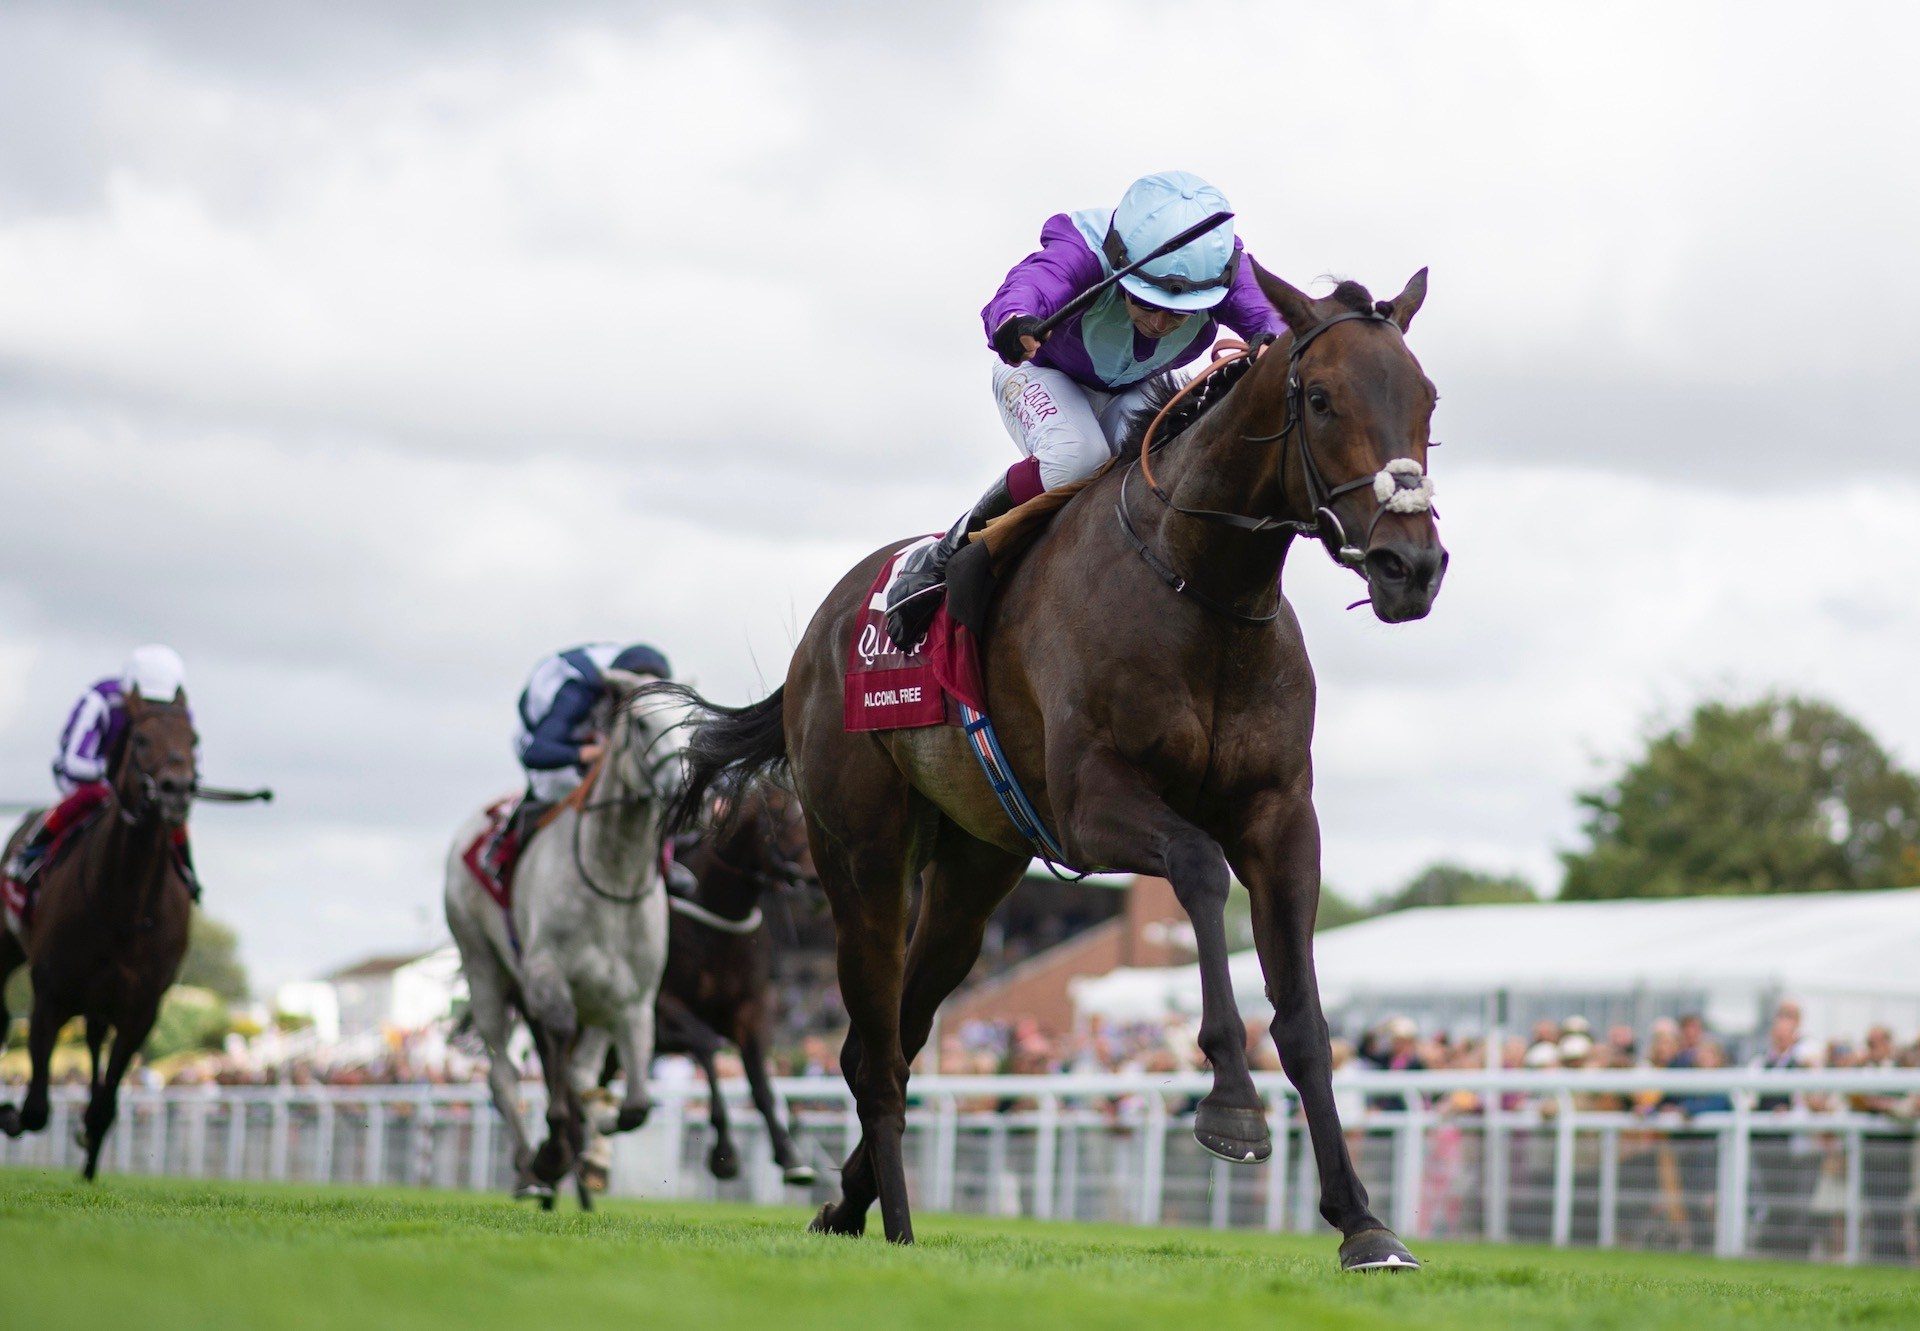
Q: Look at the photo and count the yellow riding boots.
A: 0